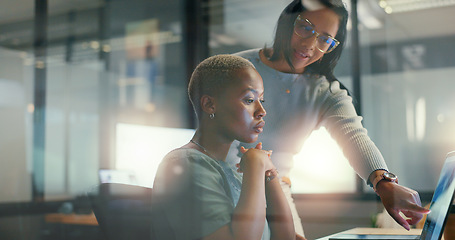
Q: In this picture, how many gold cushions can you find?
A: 0